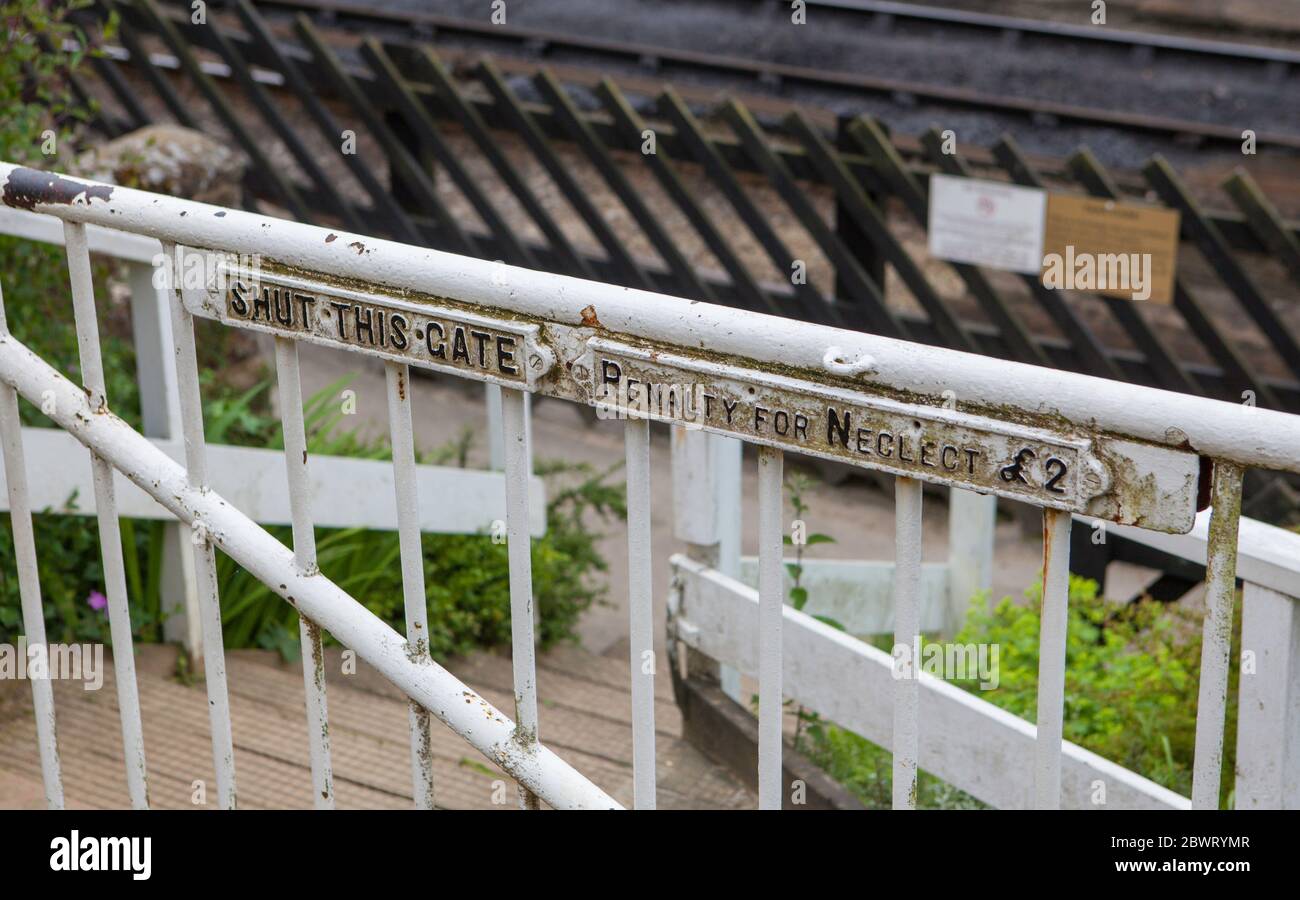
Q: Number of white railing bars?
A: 11